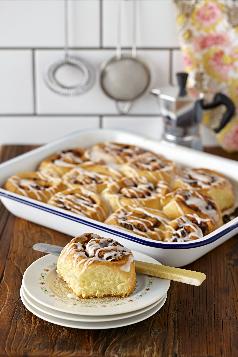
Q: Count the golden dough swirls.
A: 12